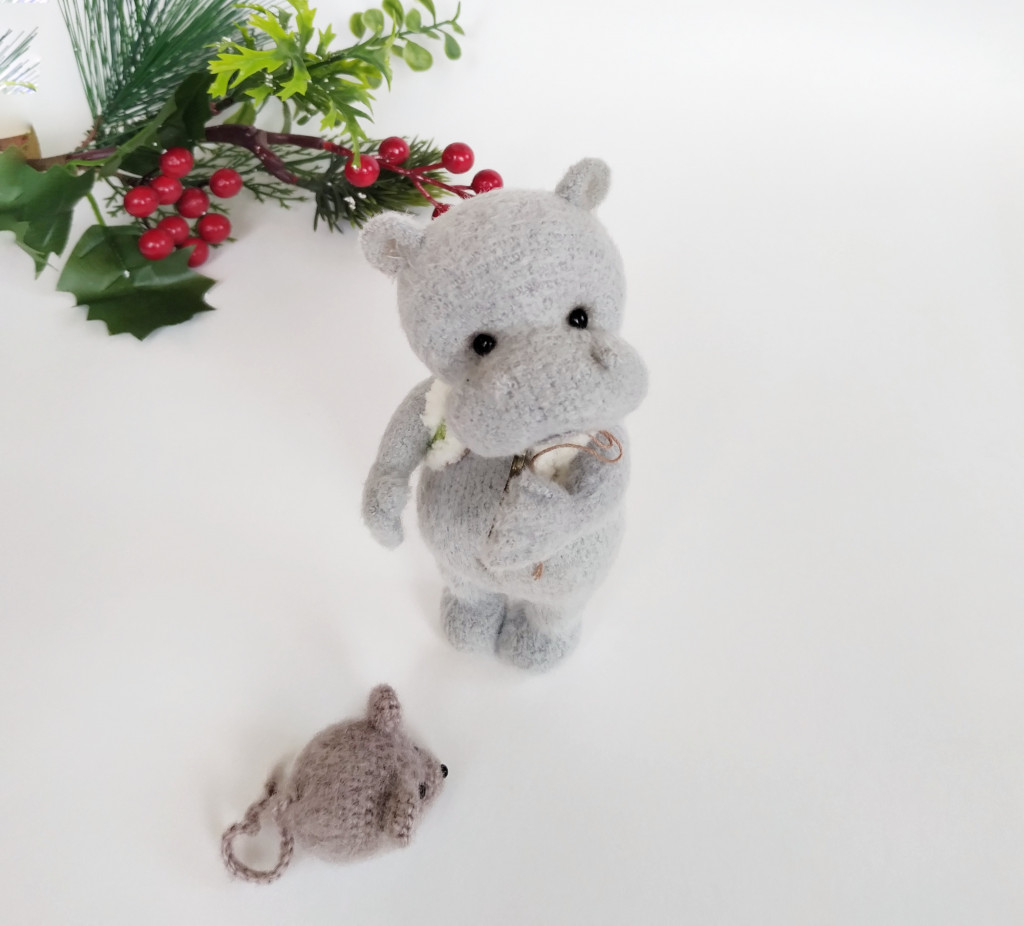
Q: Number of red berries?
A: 14